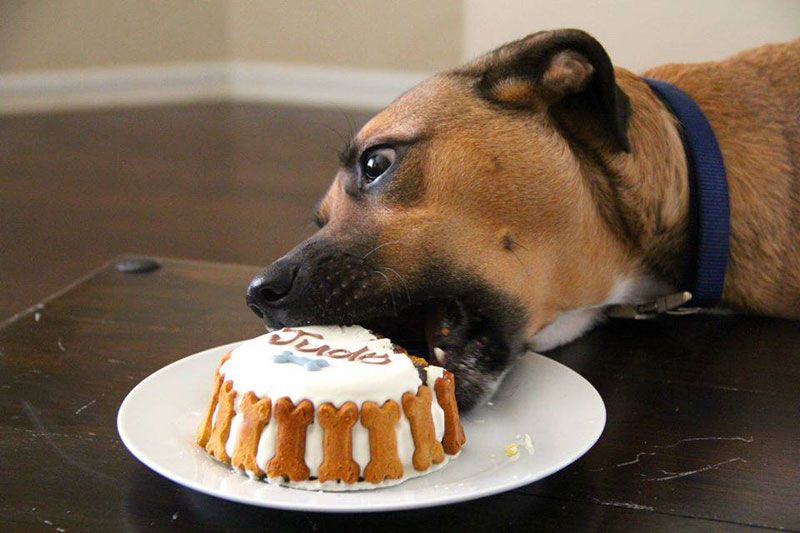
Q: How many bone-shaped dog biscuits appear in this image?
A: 8